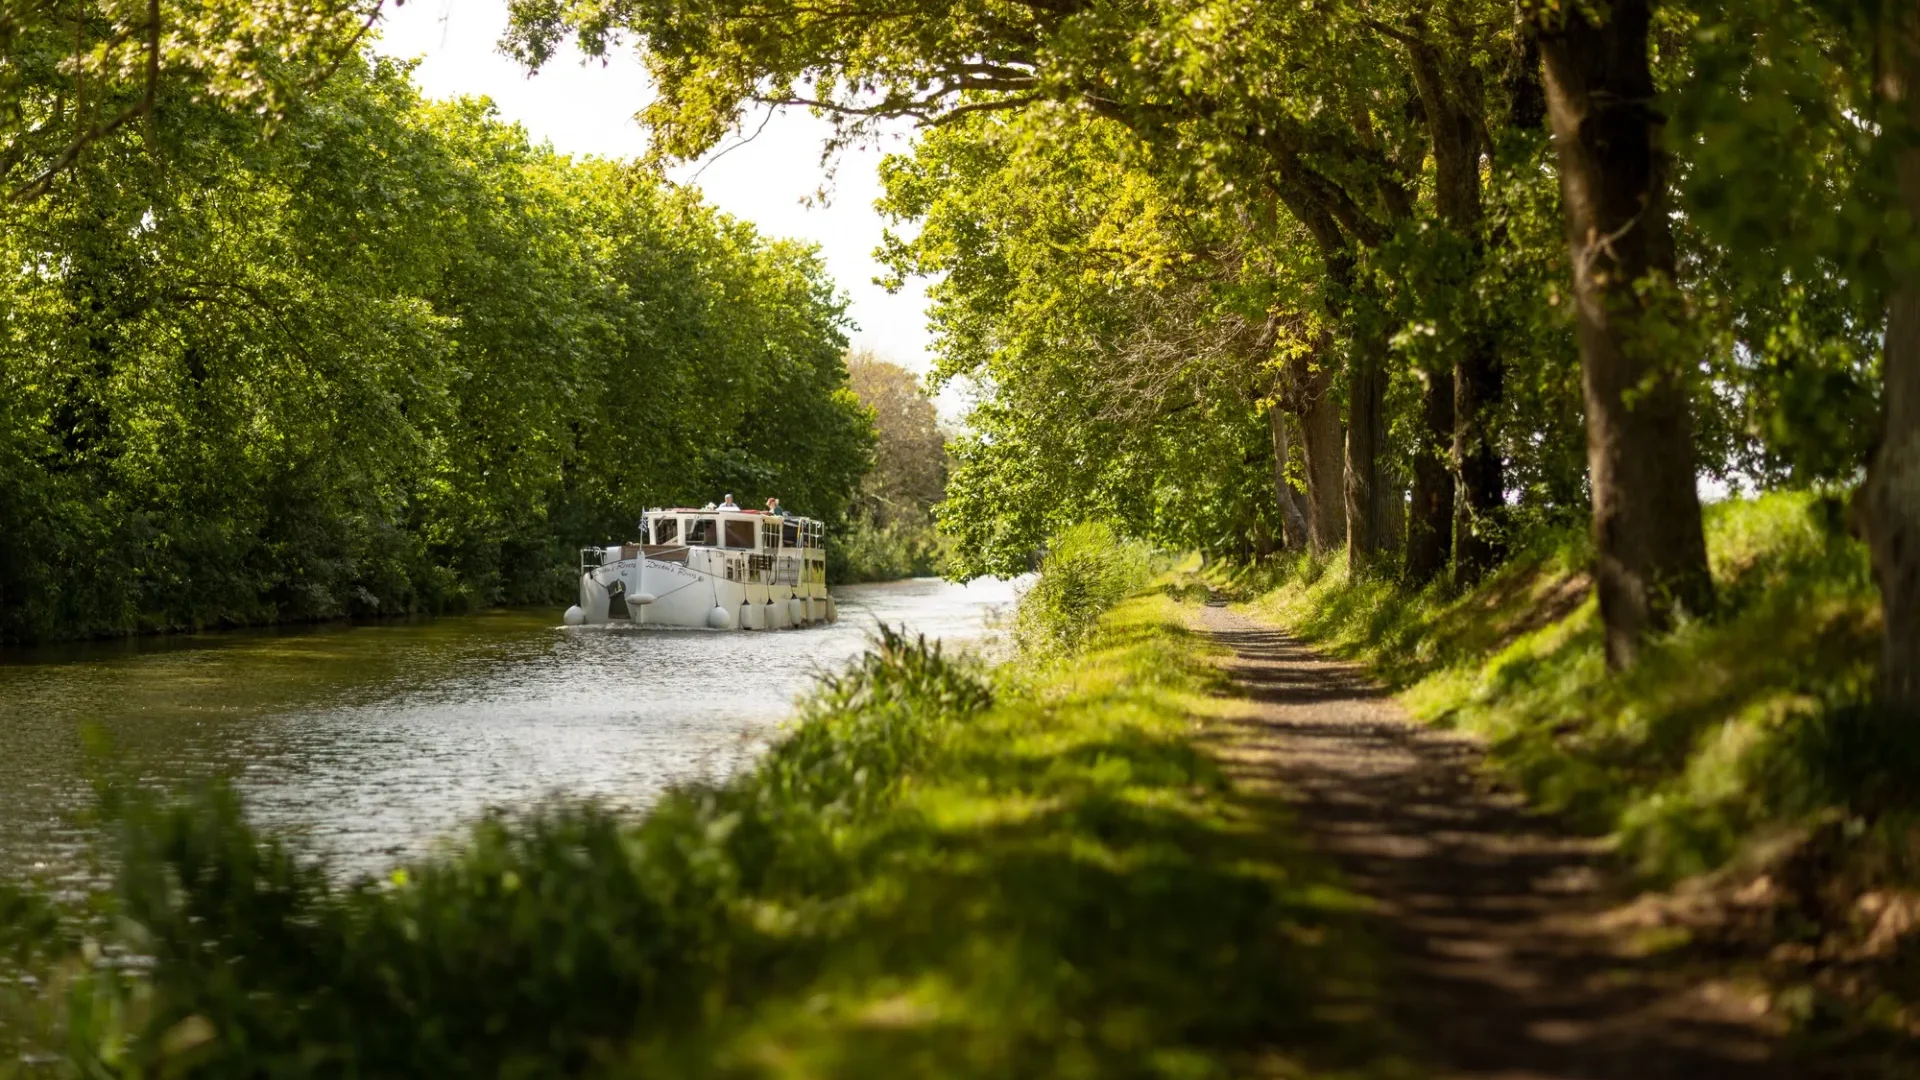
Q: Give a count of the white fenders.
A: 8